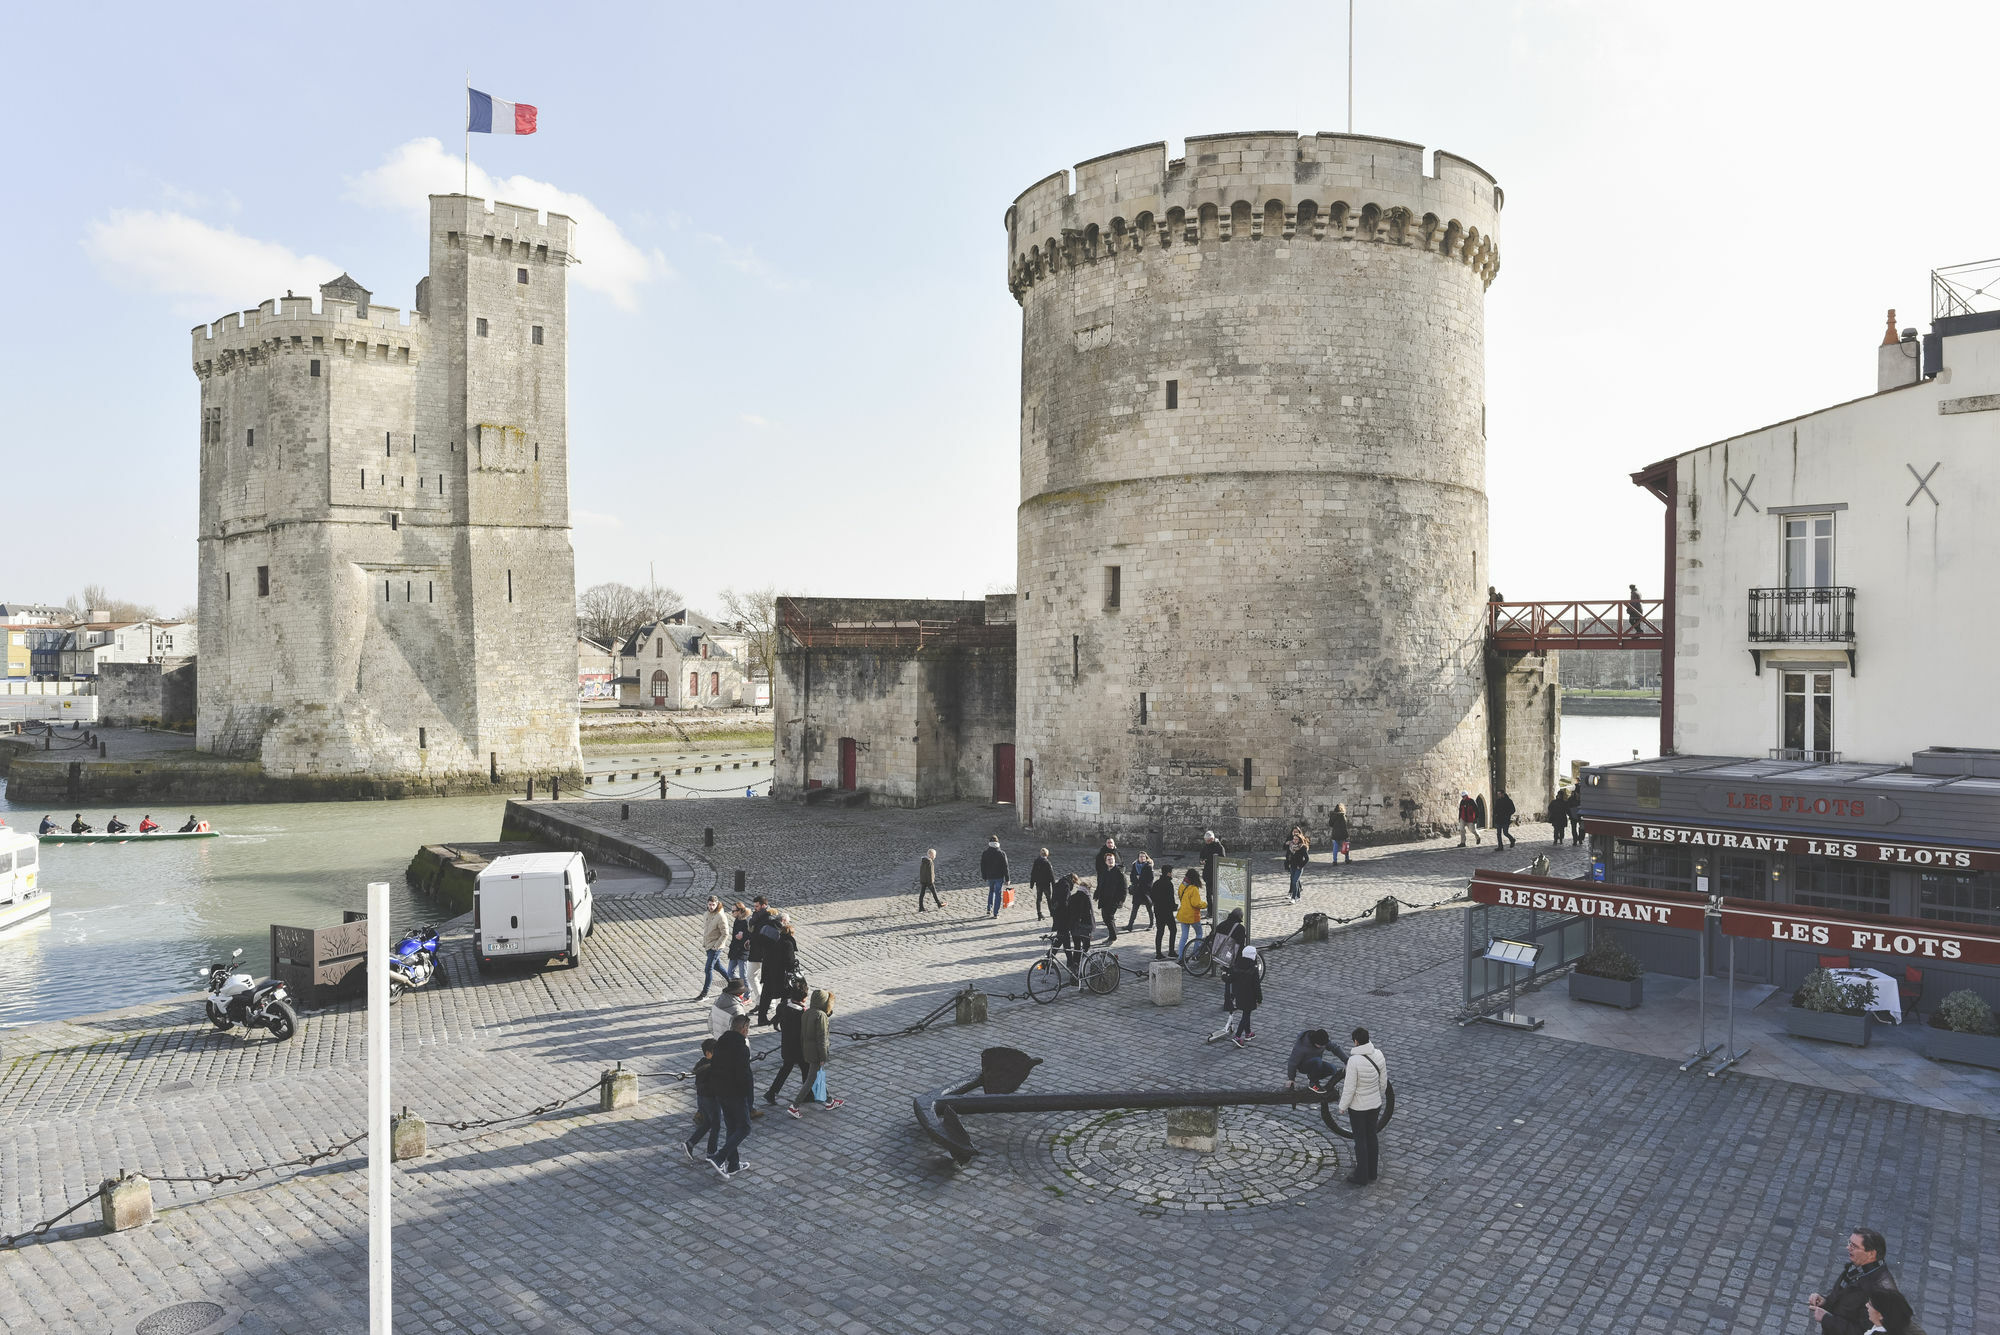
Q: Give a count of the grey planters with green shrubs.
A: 3